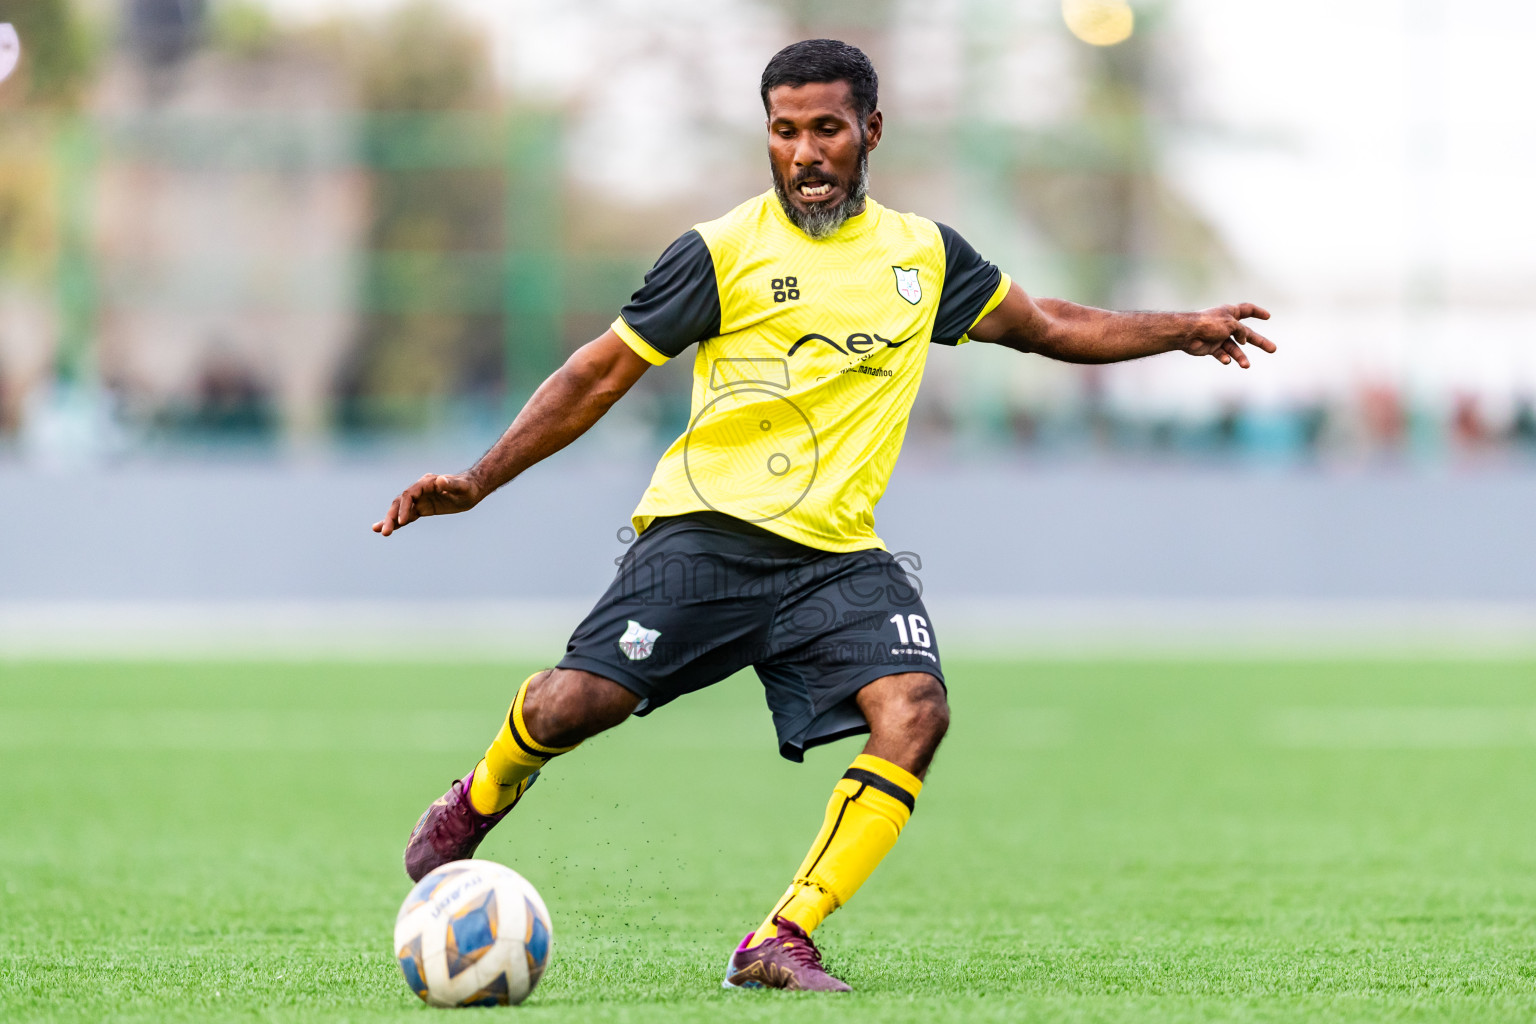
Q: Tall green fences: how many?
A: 1